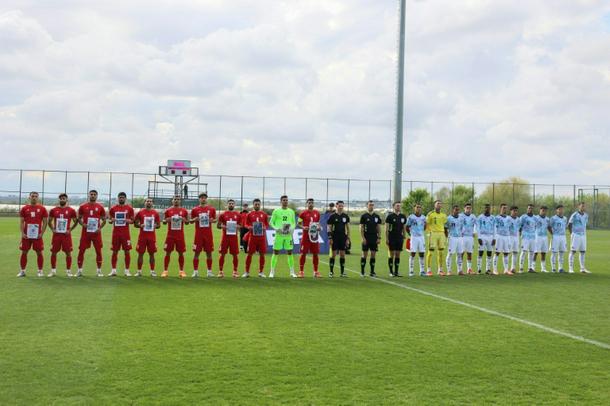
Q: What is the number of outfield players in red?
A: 10